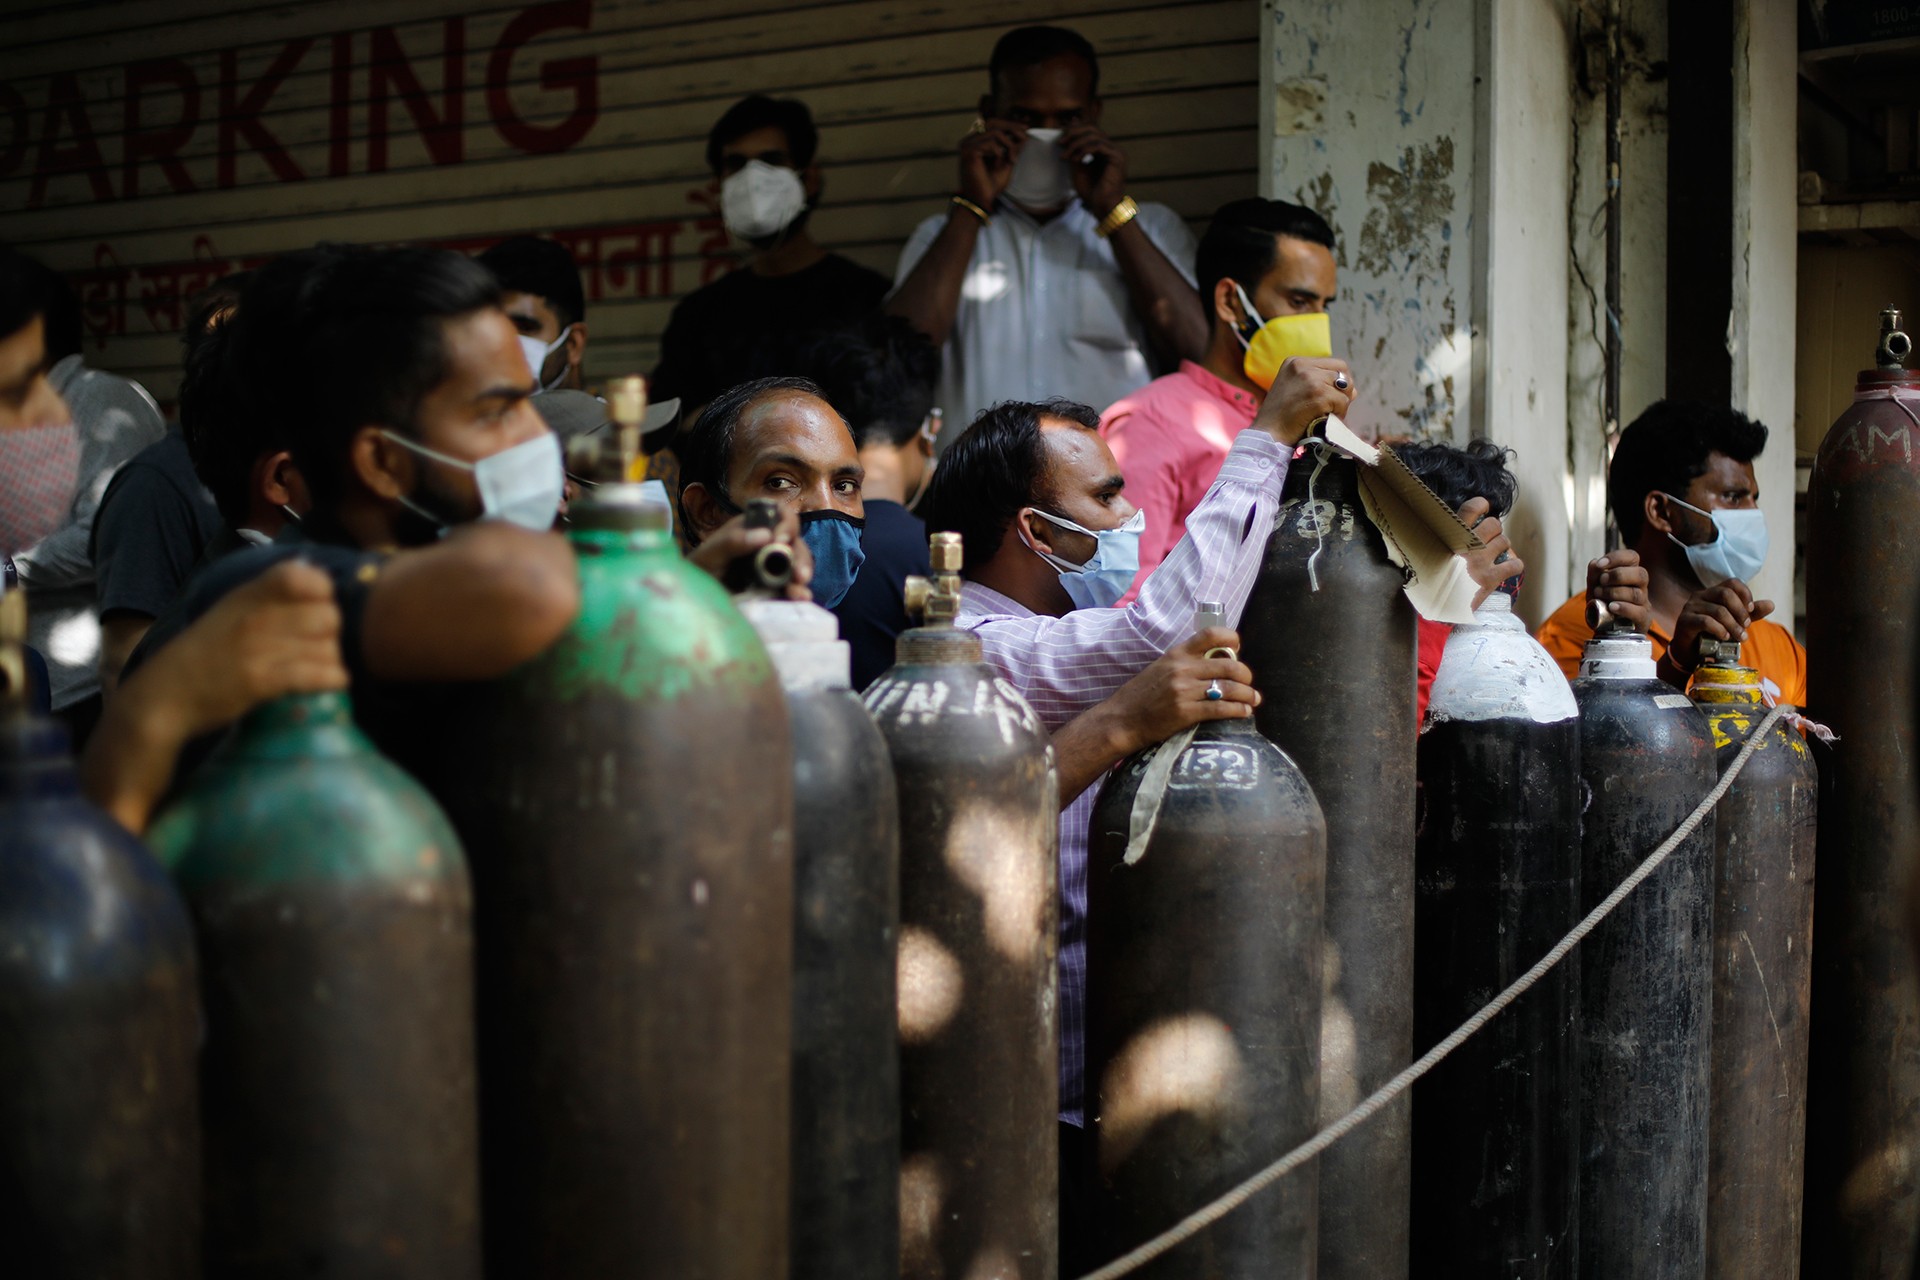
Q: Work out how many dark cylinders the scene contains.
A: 11